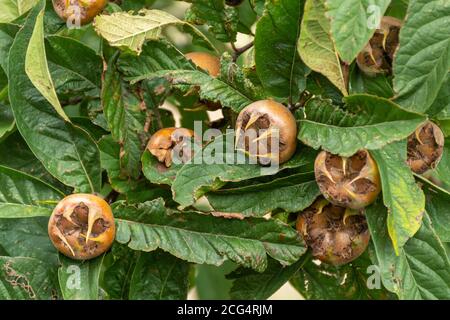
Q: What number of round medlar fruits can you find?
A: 9